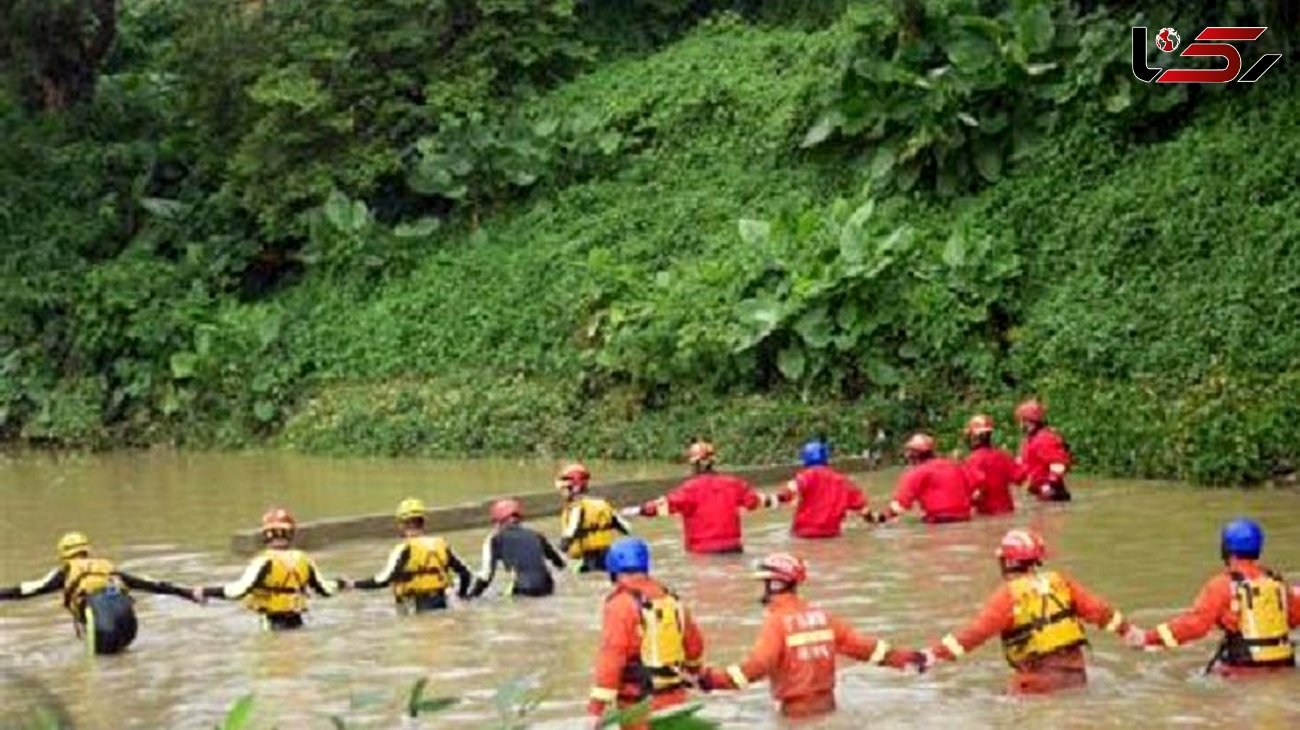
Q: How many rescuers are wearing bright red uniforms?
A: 5